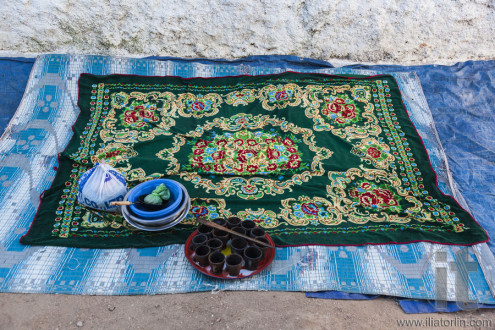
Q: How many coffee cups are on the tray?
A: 15